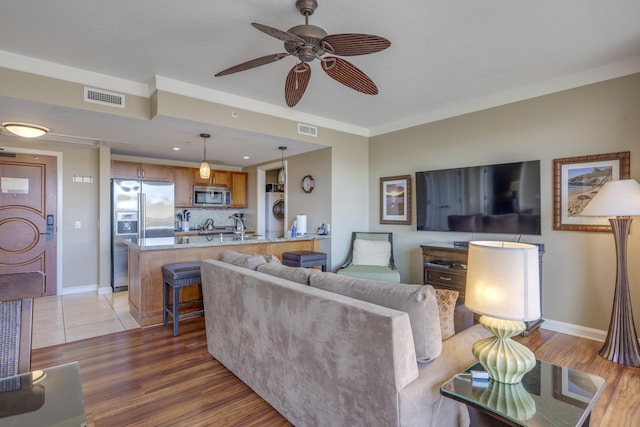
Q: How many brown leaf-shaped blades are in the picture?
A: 5